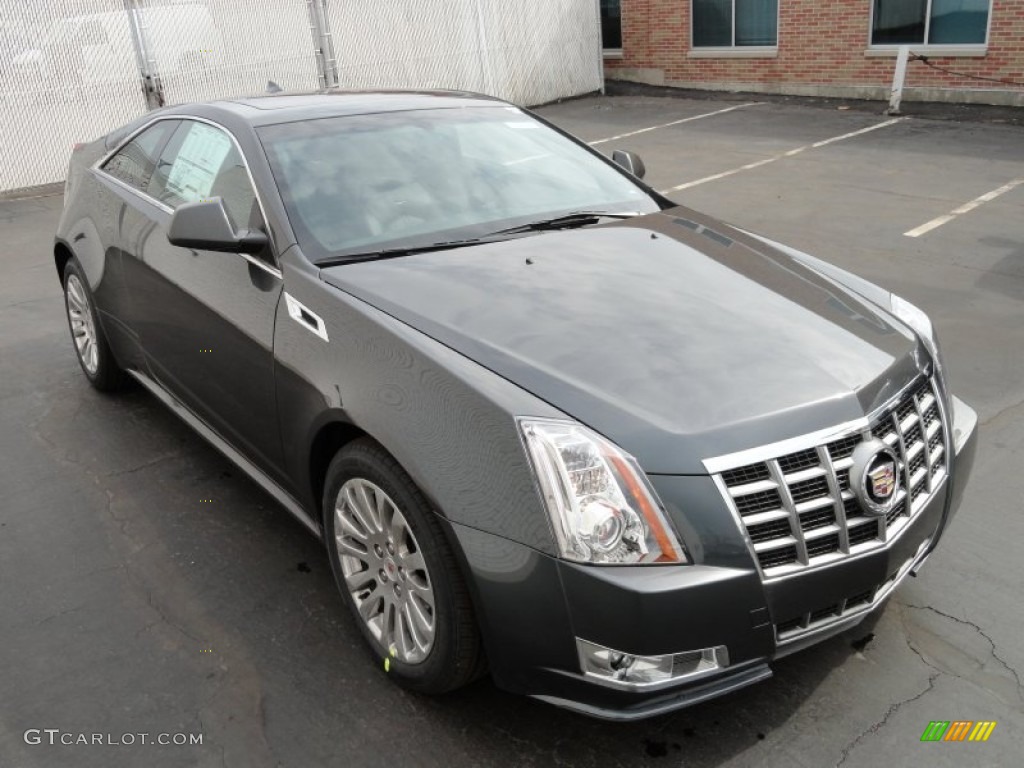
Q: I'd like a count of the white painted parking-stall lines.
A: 3